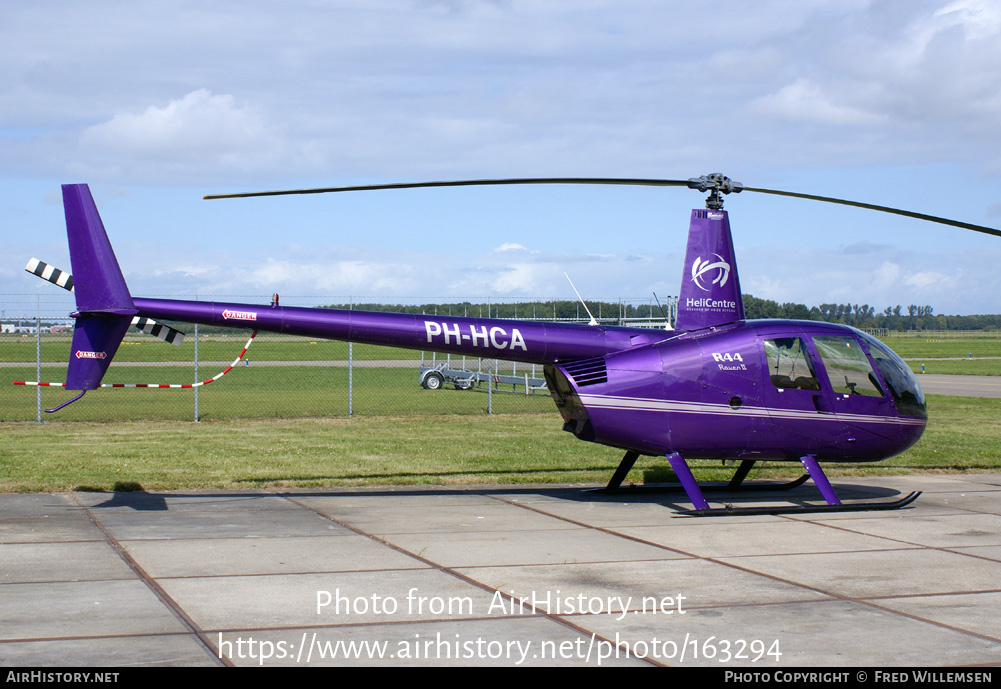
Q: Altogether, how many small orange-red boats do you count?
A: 0